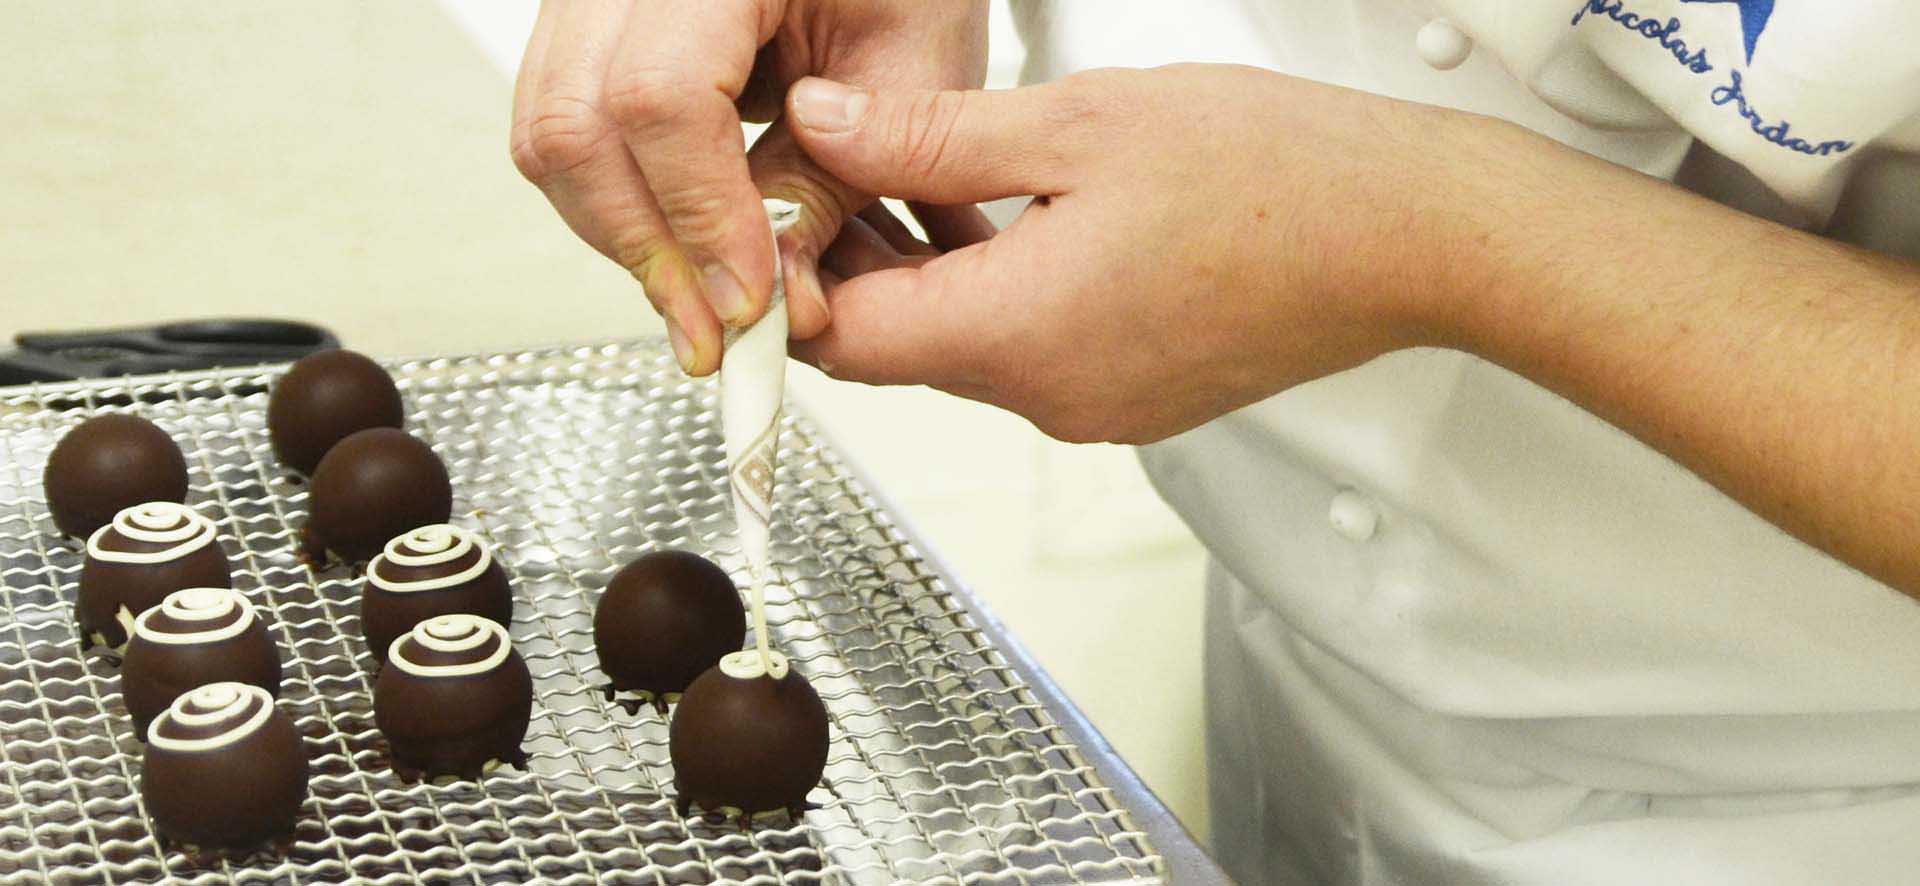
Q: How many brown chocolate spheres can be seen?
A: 10